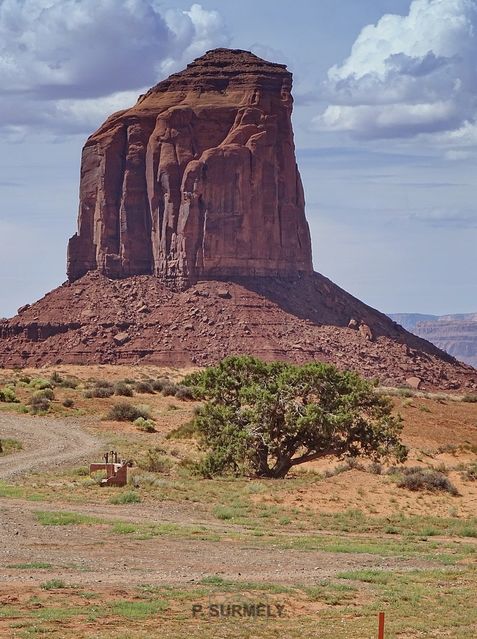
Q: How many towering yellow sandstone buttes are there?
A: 0